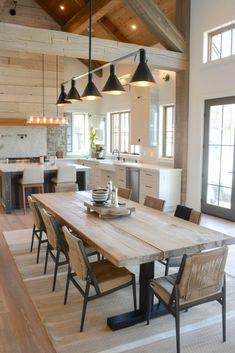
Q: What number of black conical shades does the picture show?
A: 5